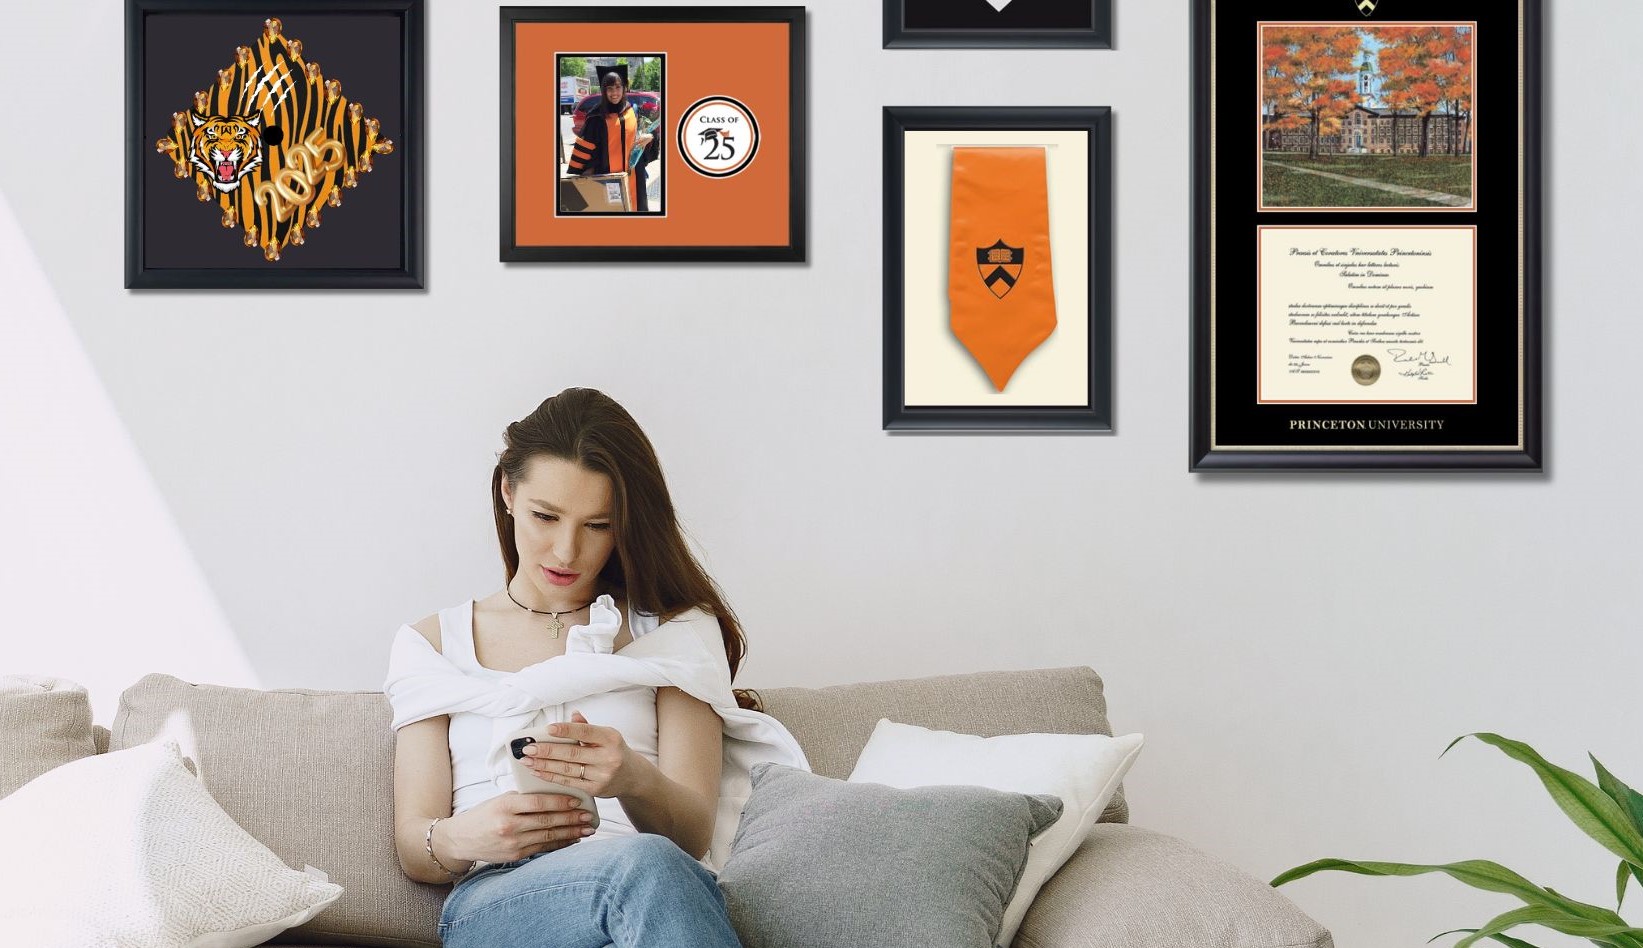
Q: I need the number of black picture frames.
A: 5